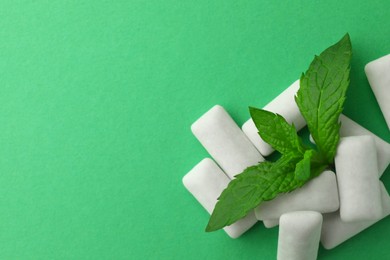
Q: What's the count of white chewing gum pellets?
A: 10